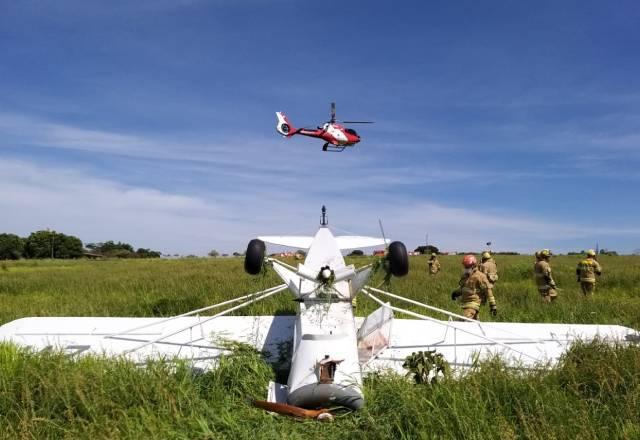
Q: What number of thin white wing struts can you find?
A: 4